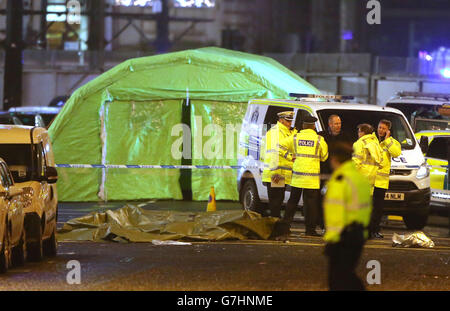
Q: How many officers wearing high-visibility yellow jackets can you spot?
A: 5